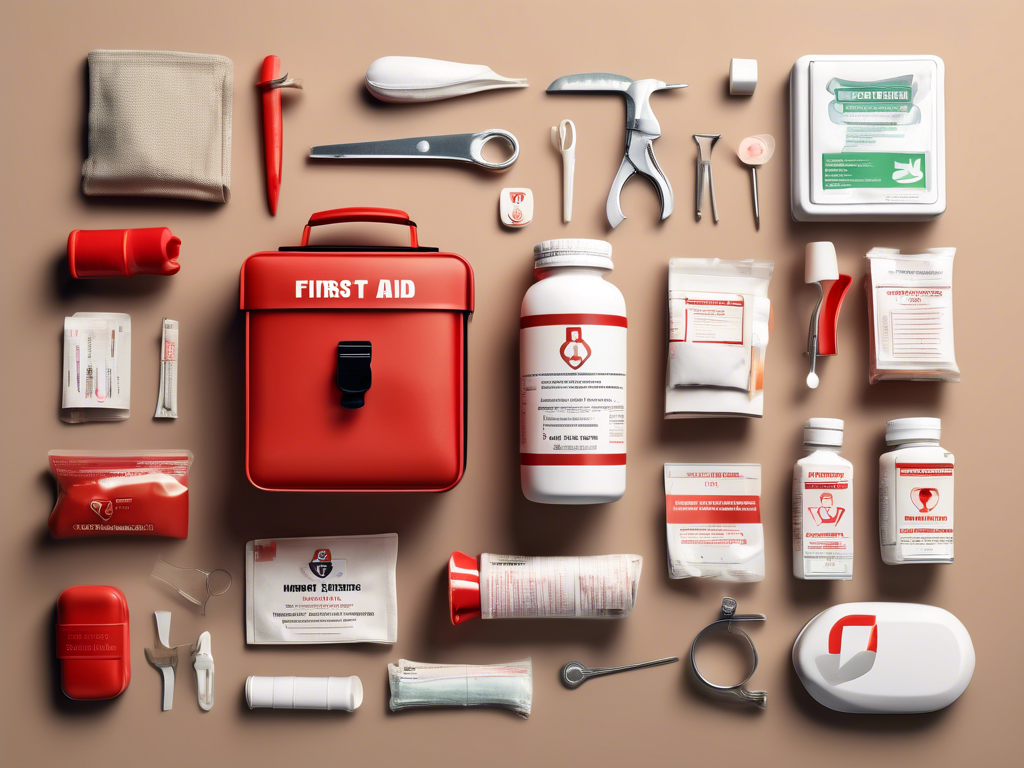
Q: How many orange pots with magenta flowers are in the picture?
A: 0